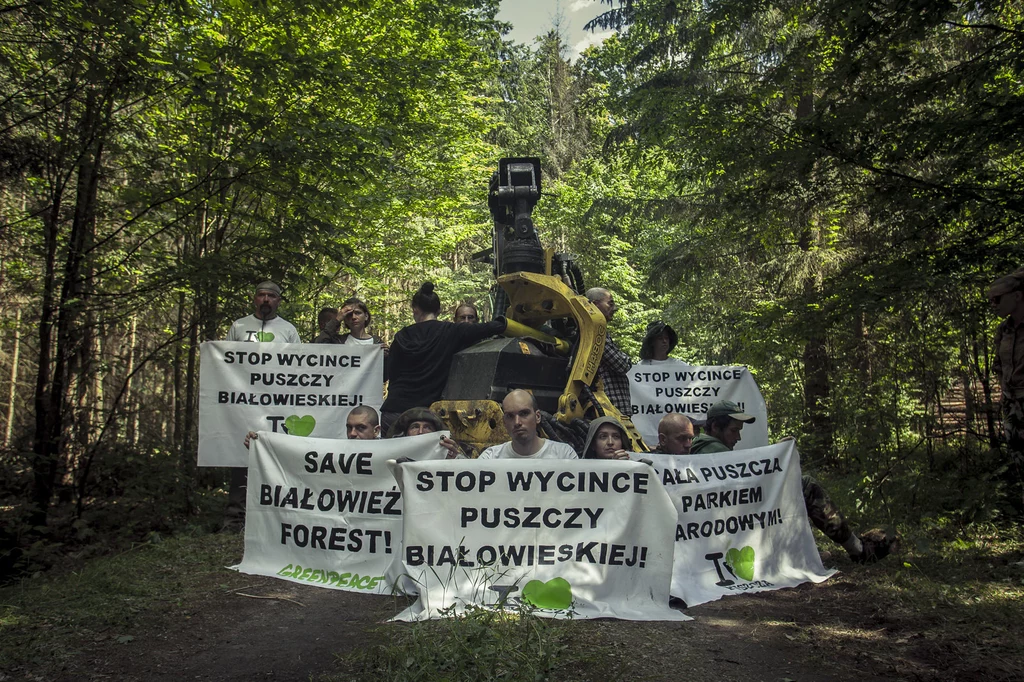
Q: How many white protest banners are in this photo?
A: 5